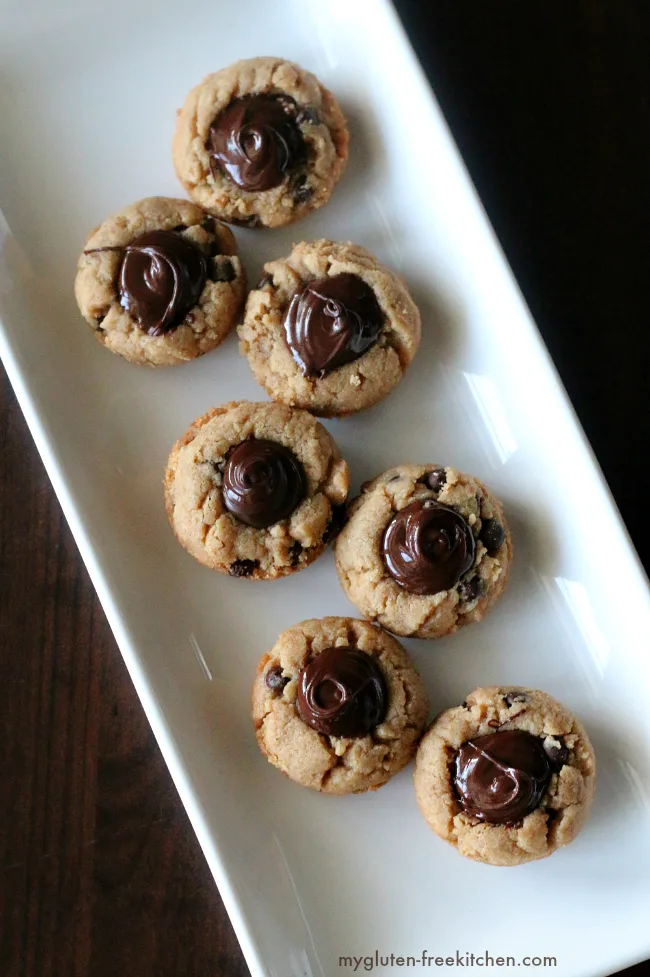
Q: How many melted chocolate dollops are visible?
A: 7